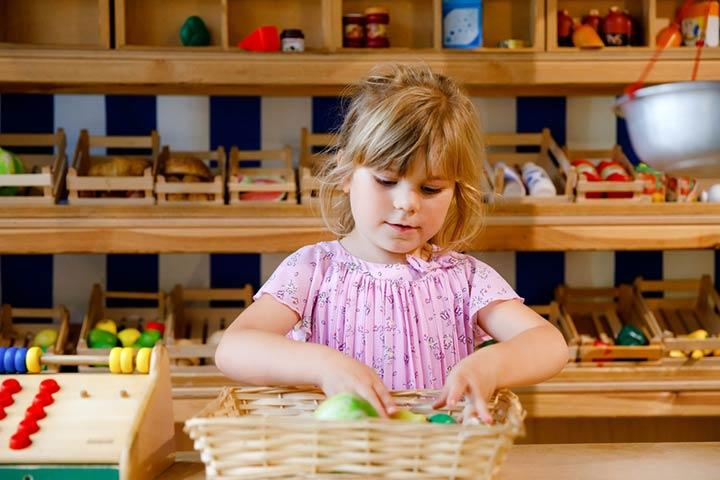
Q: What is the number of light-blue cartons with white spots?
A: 1